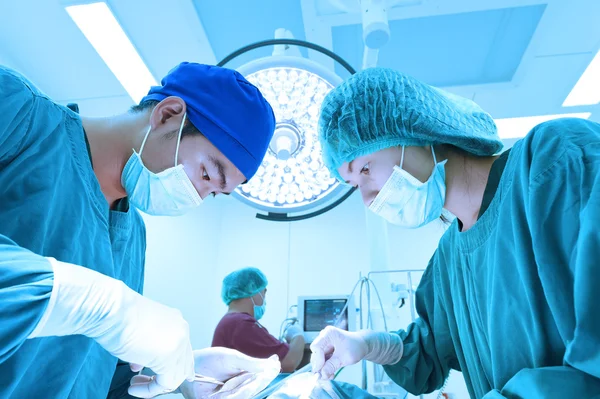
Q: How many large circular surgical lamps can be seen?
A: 1